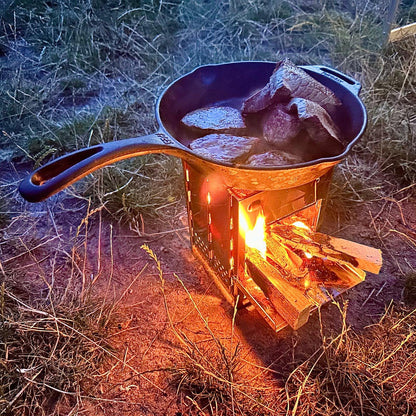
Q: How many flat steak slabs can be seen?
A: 3